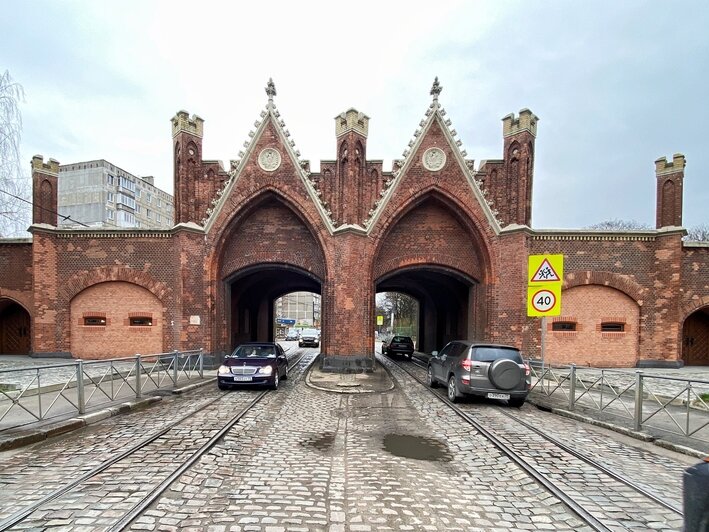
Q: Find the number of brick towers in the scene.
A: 5